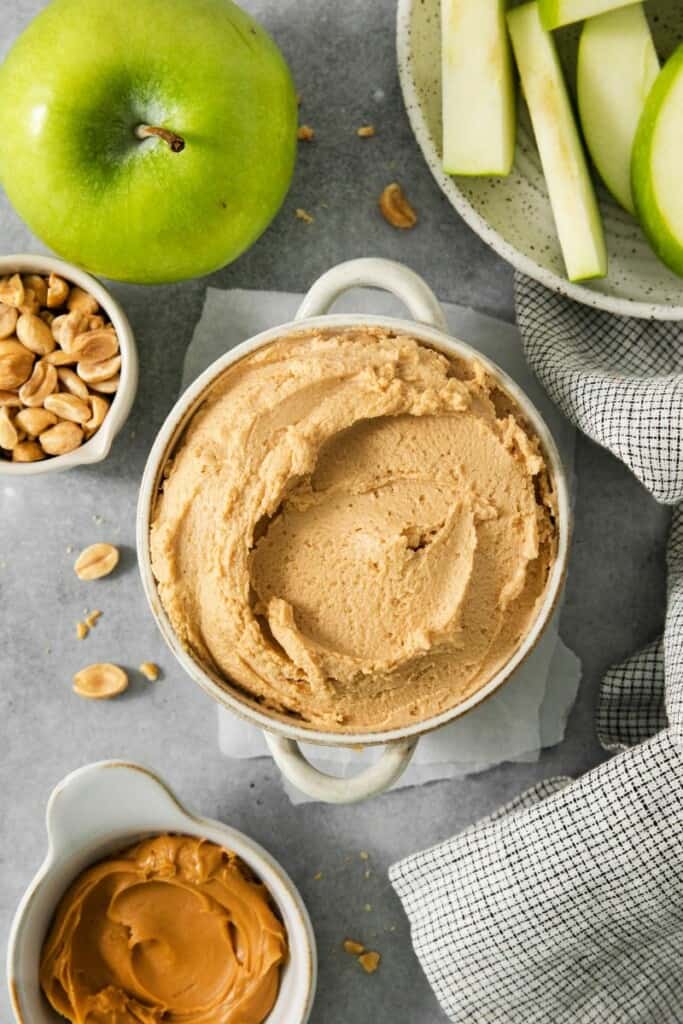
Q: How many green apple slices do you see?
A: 5